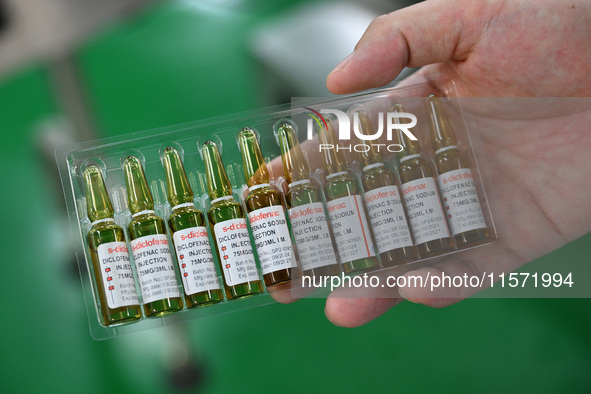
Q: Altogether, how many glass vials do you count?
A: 10